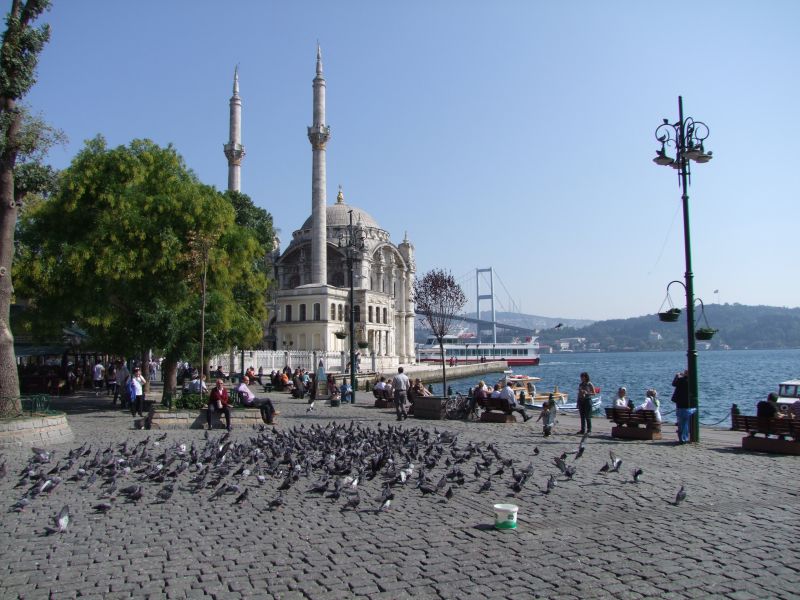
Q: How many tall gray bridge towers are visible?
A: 1